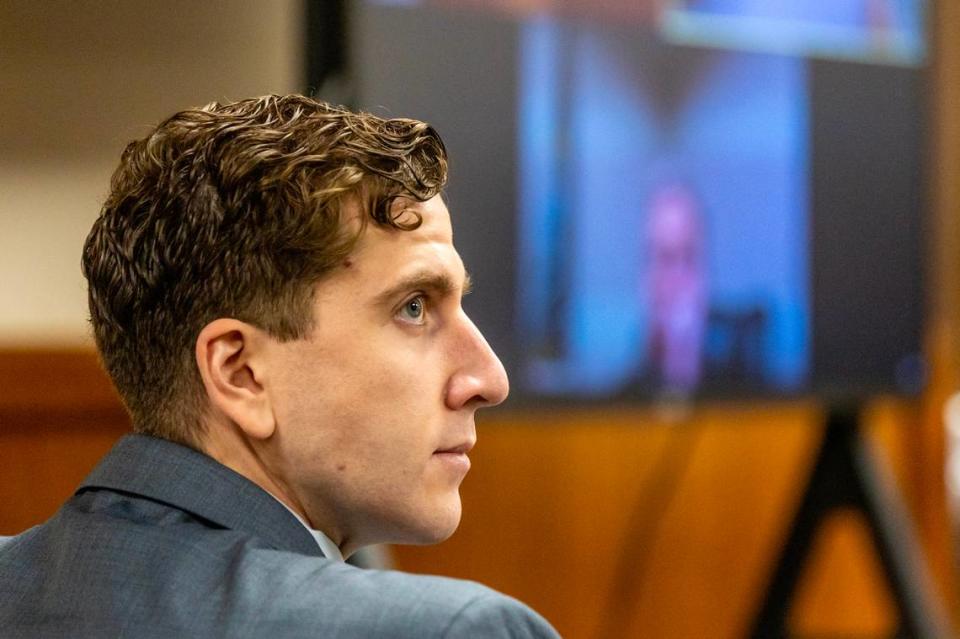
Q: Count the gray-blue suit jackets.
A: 1